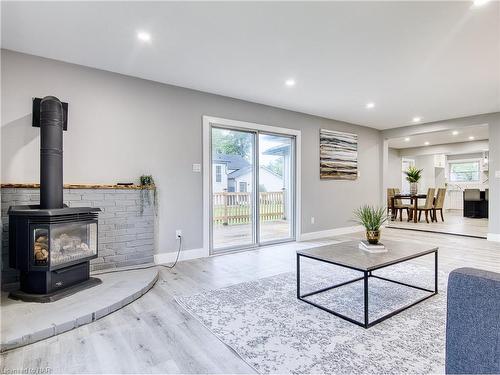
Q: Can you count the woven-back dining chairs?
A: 4